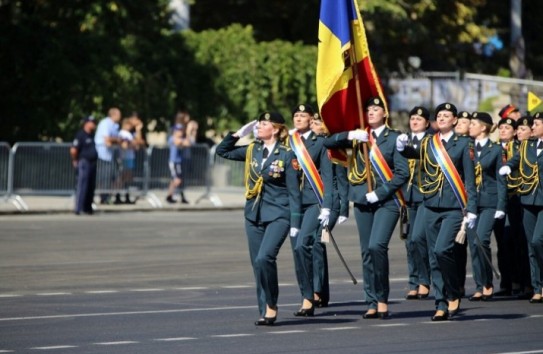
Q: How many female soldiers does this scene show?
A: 11